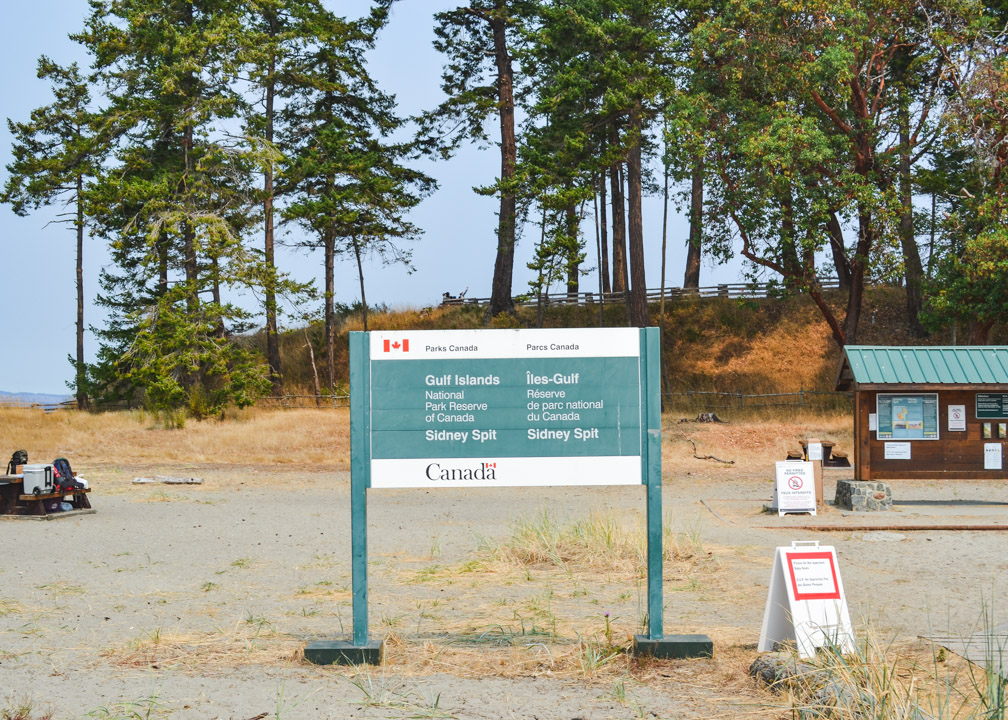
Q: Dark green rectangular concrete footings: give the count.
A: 2